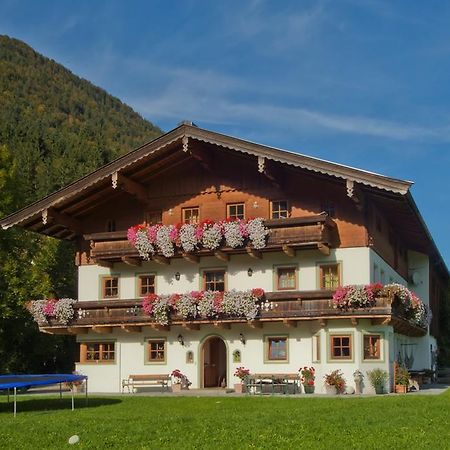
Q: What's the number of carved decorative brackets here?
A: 5